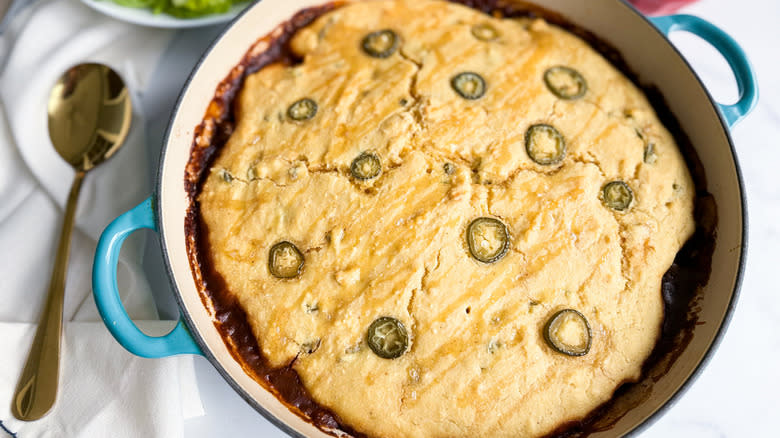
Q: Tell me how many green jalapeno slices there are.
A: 12